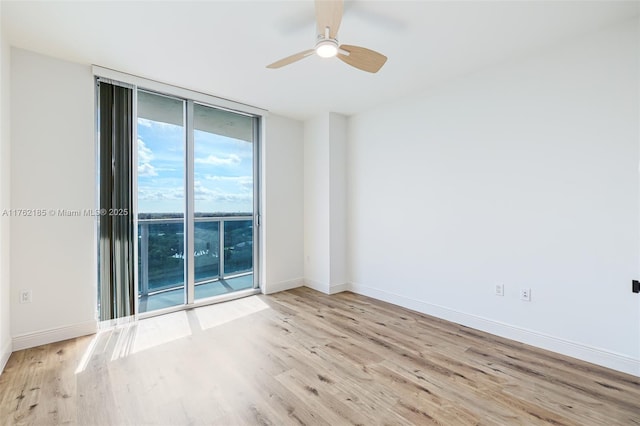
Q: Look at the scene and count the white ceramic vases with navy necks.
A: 0